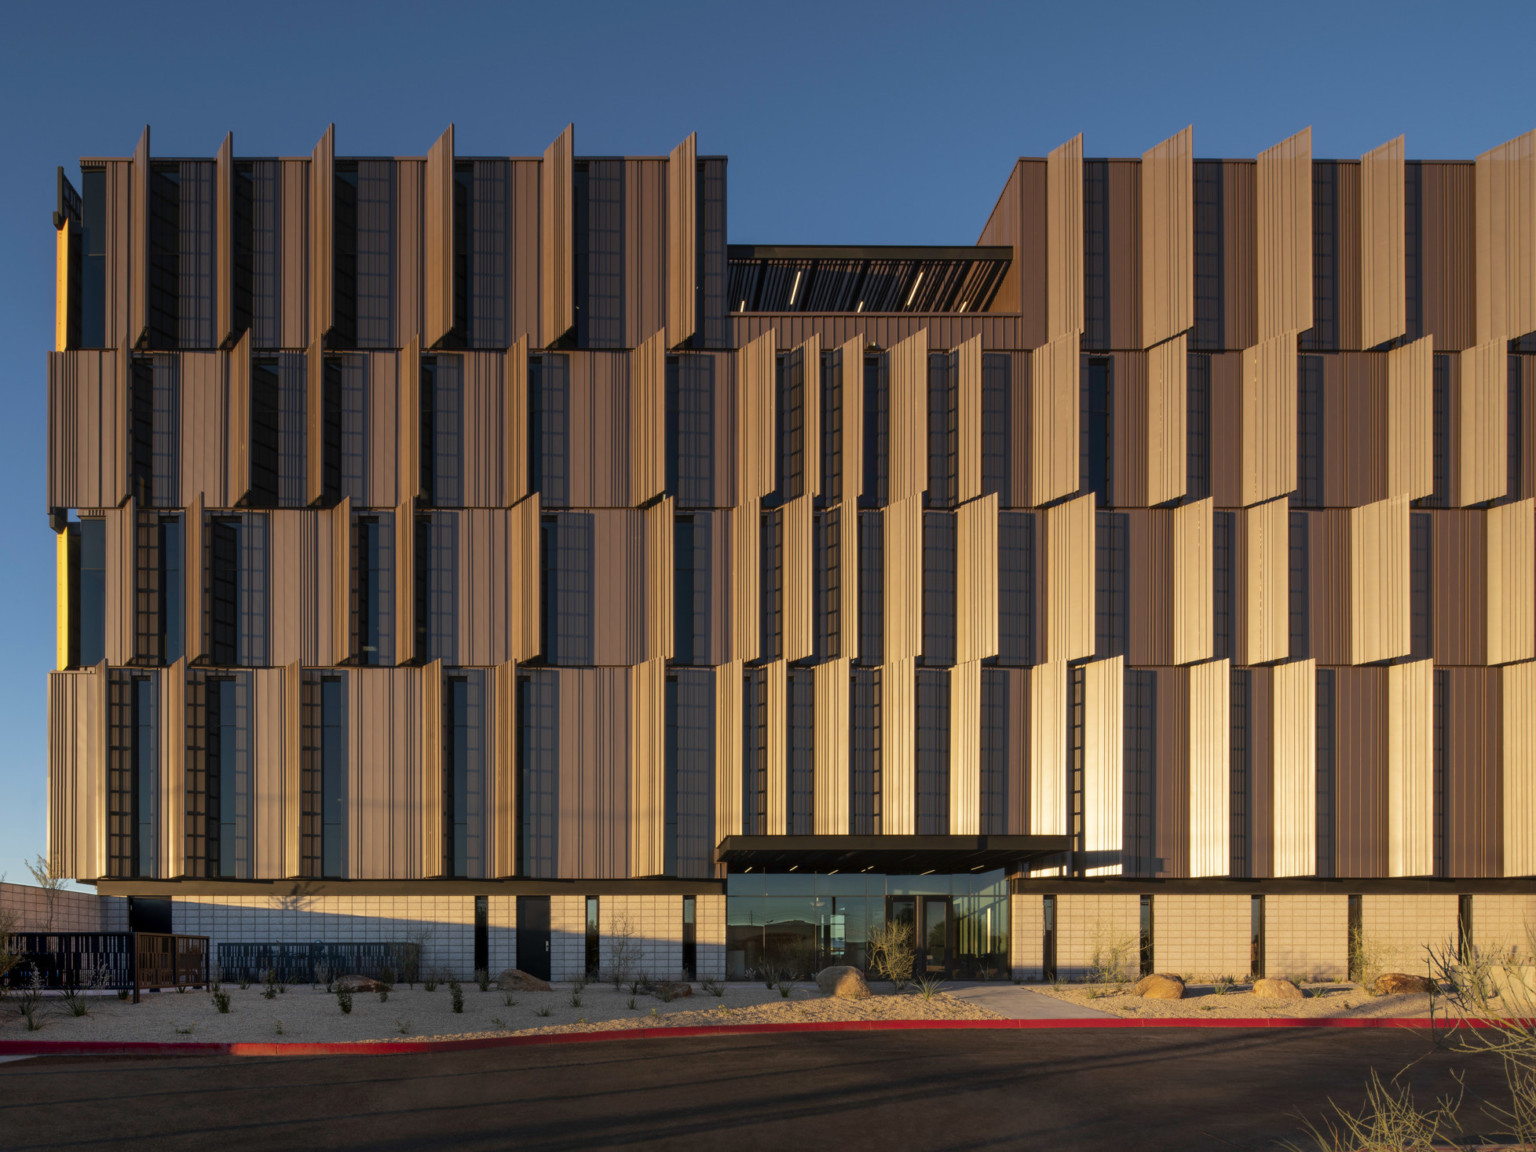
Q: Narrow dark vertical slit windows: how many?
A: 8